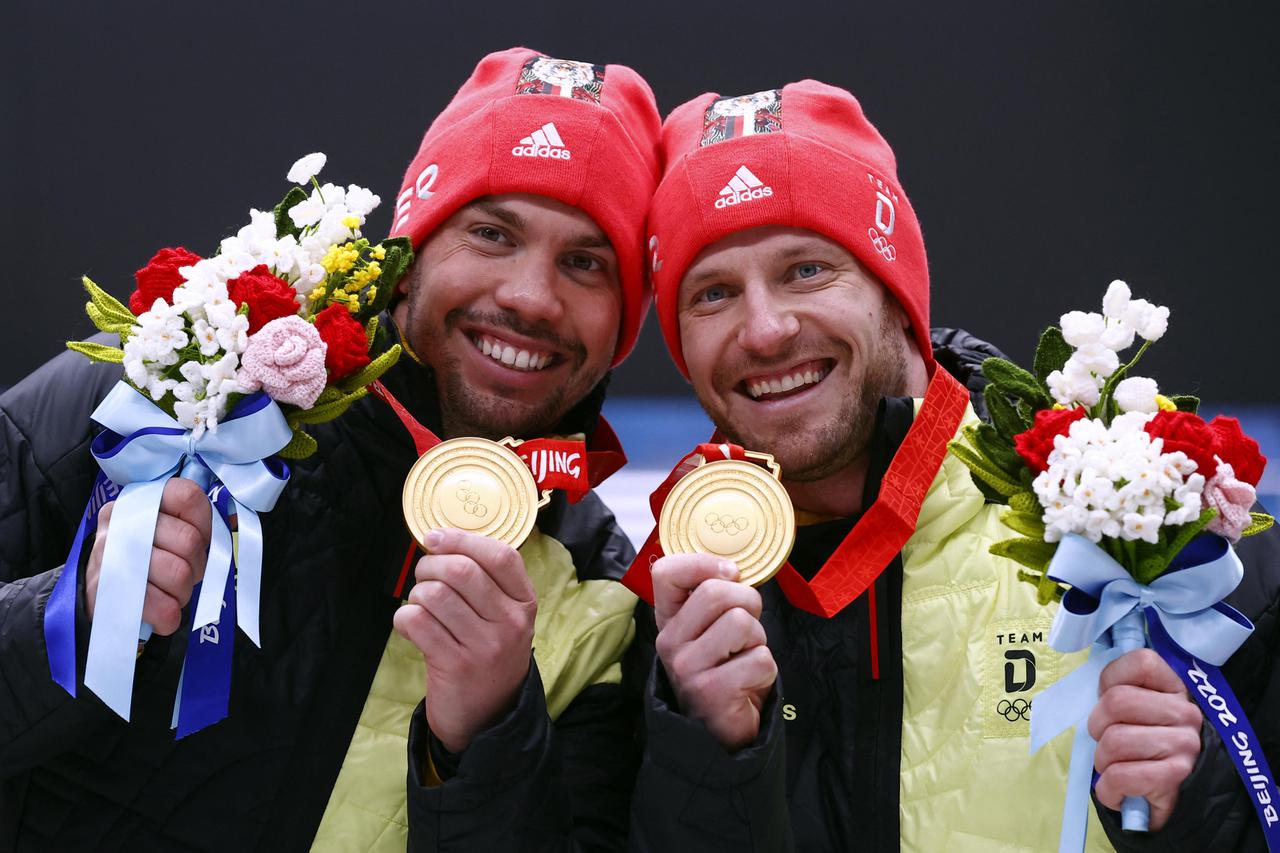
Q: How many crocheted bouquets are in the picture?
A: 2